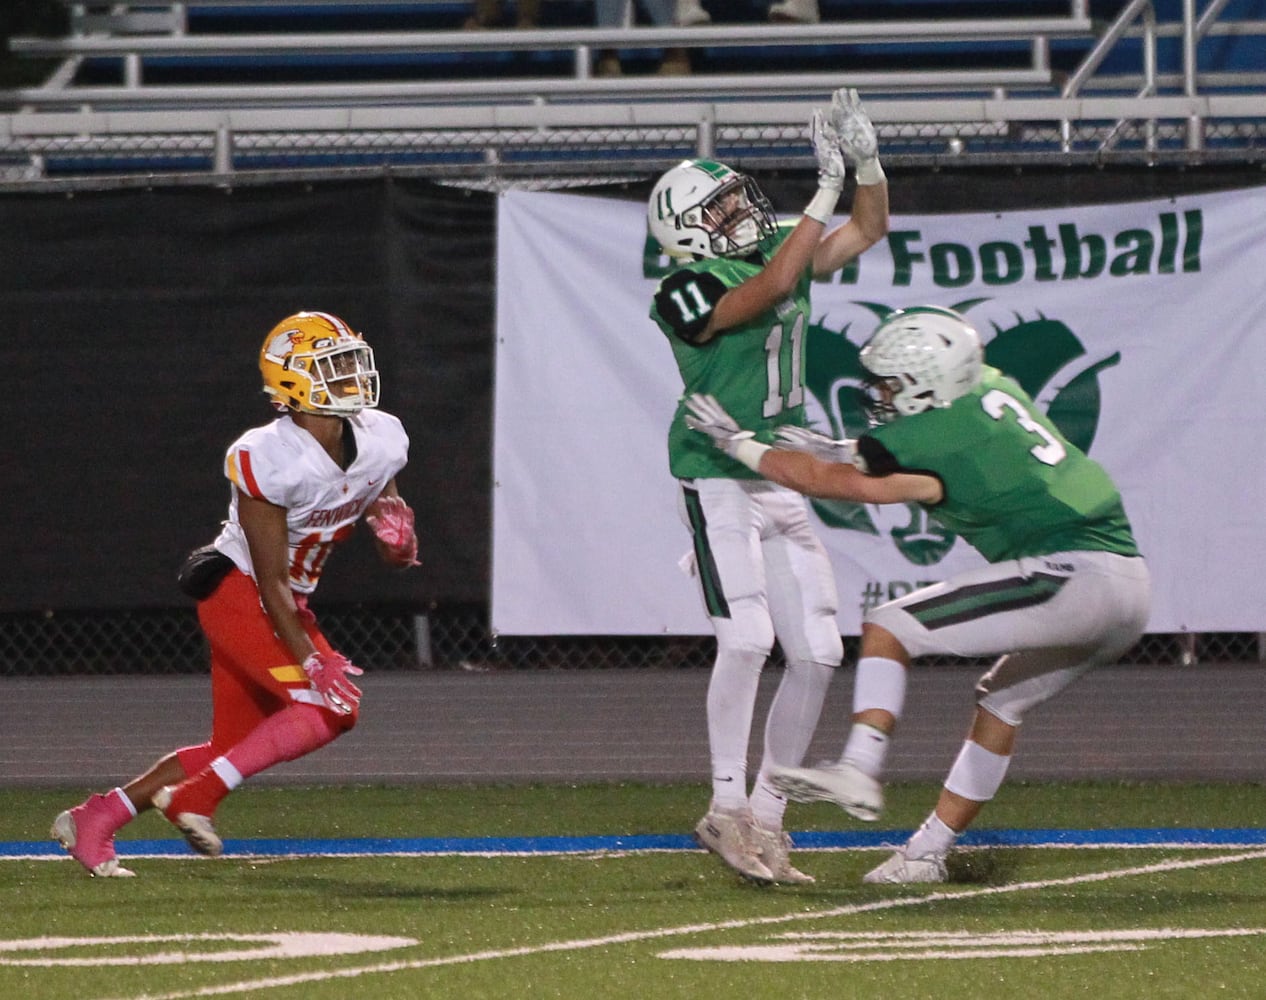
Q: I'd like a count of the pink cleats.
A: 1